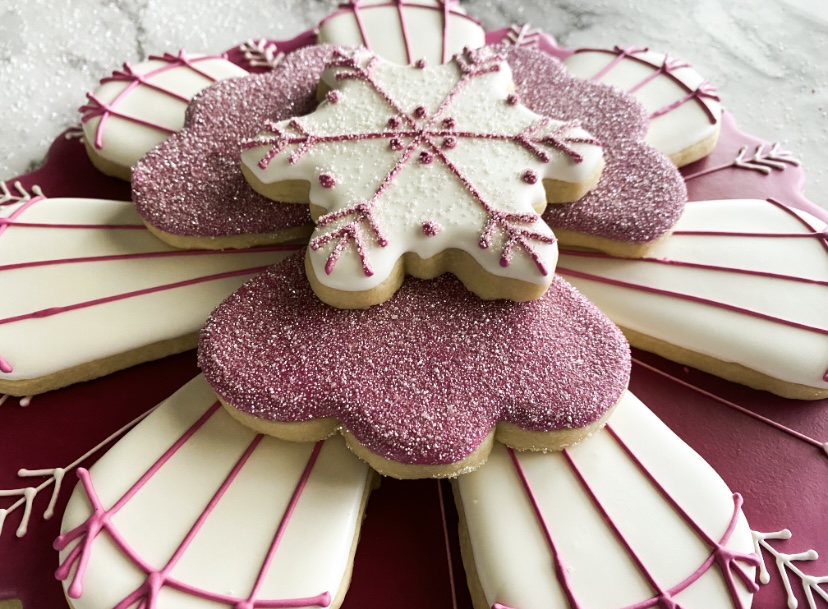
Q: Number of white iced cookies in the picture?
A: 8